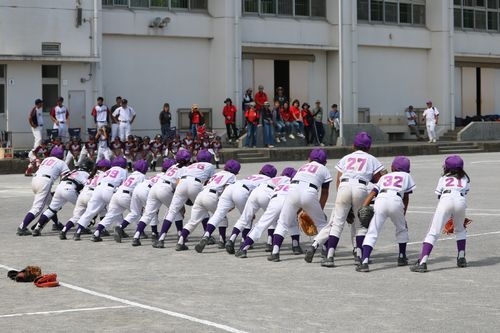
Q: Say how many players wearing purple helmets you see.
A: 14